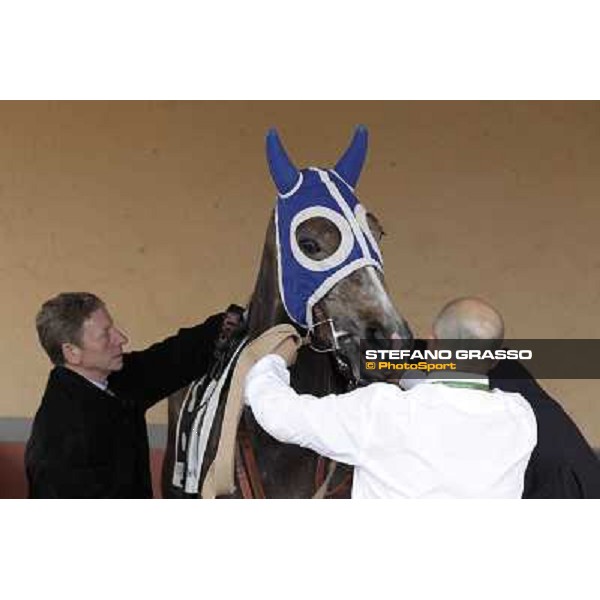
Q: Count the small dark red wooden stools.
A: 0